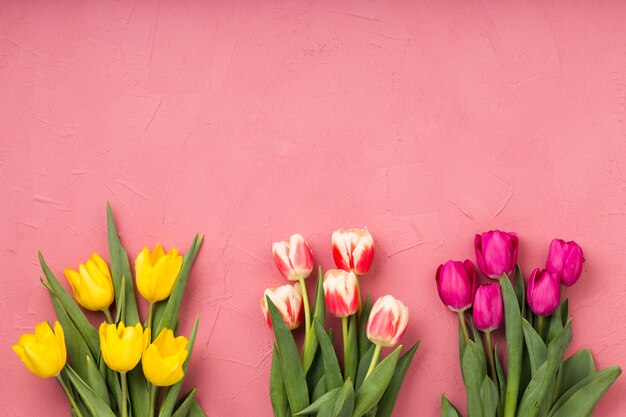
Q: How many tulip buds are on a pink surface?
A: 15